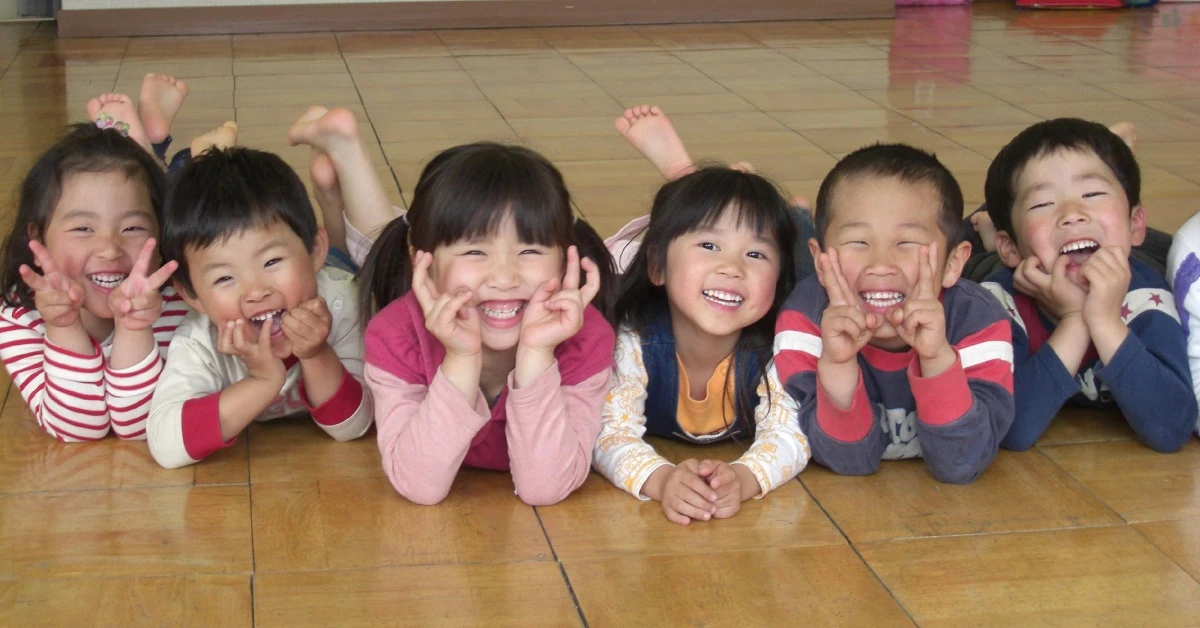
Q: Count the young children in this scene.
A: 6